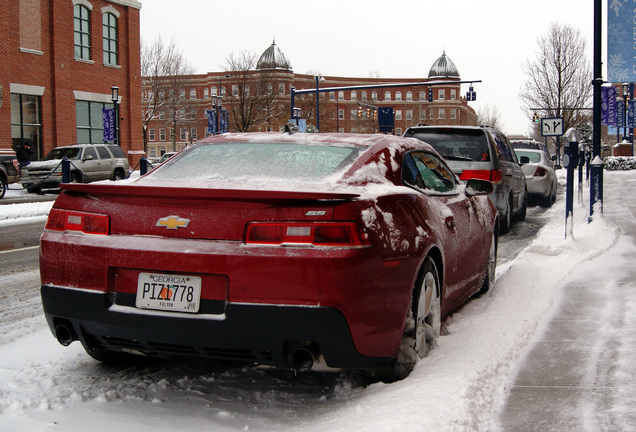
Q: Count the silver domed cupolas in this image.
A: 2